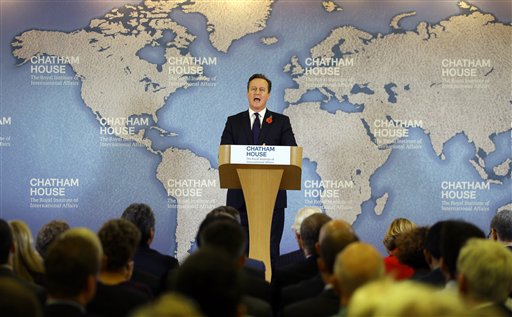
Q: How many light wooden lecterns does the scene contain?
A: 1